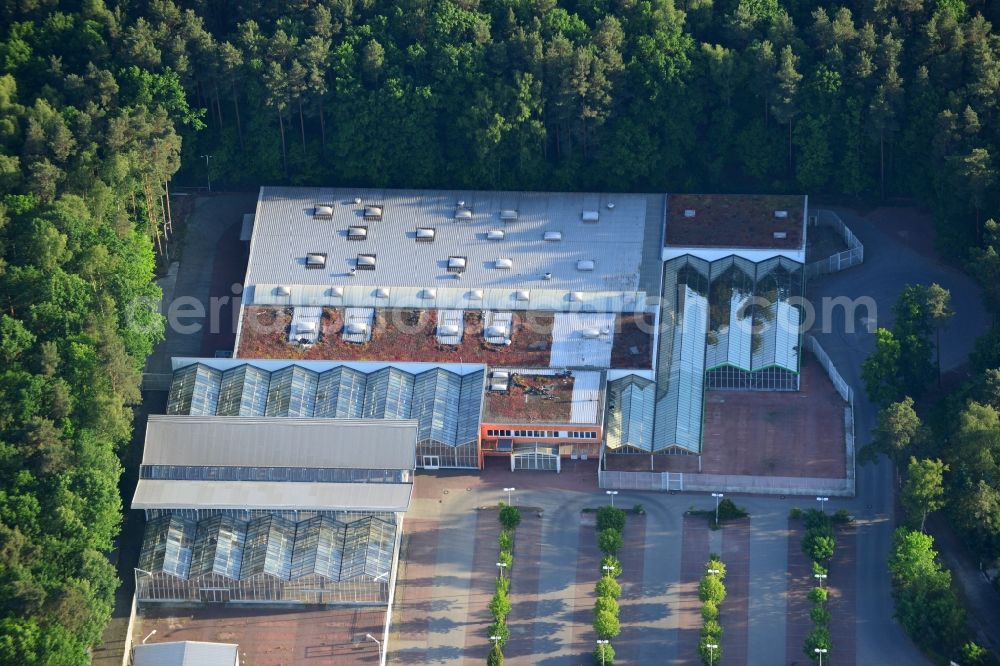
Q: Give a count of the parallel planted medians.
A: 4